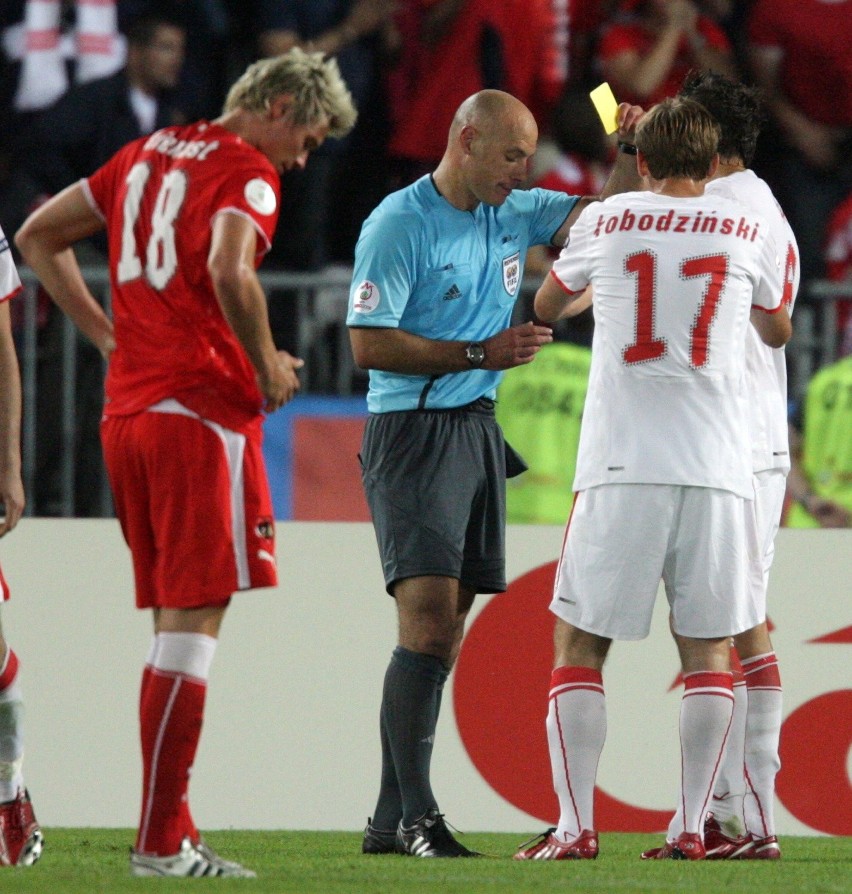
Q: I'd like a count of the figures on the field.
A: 5